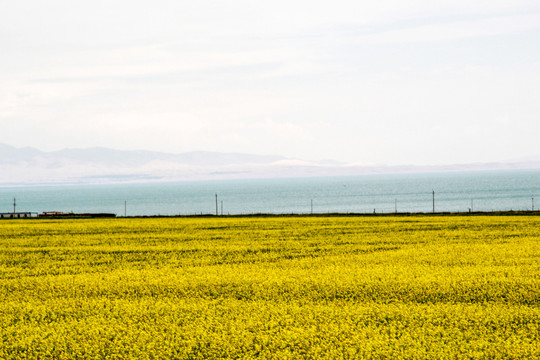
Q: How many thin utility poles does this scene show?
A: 9